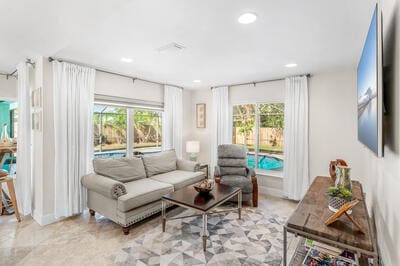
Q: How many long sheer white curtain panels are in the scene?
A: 5